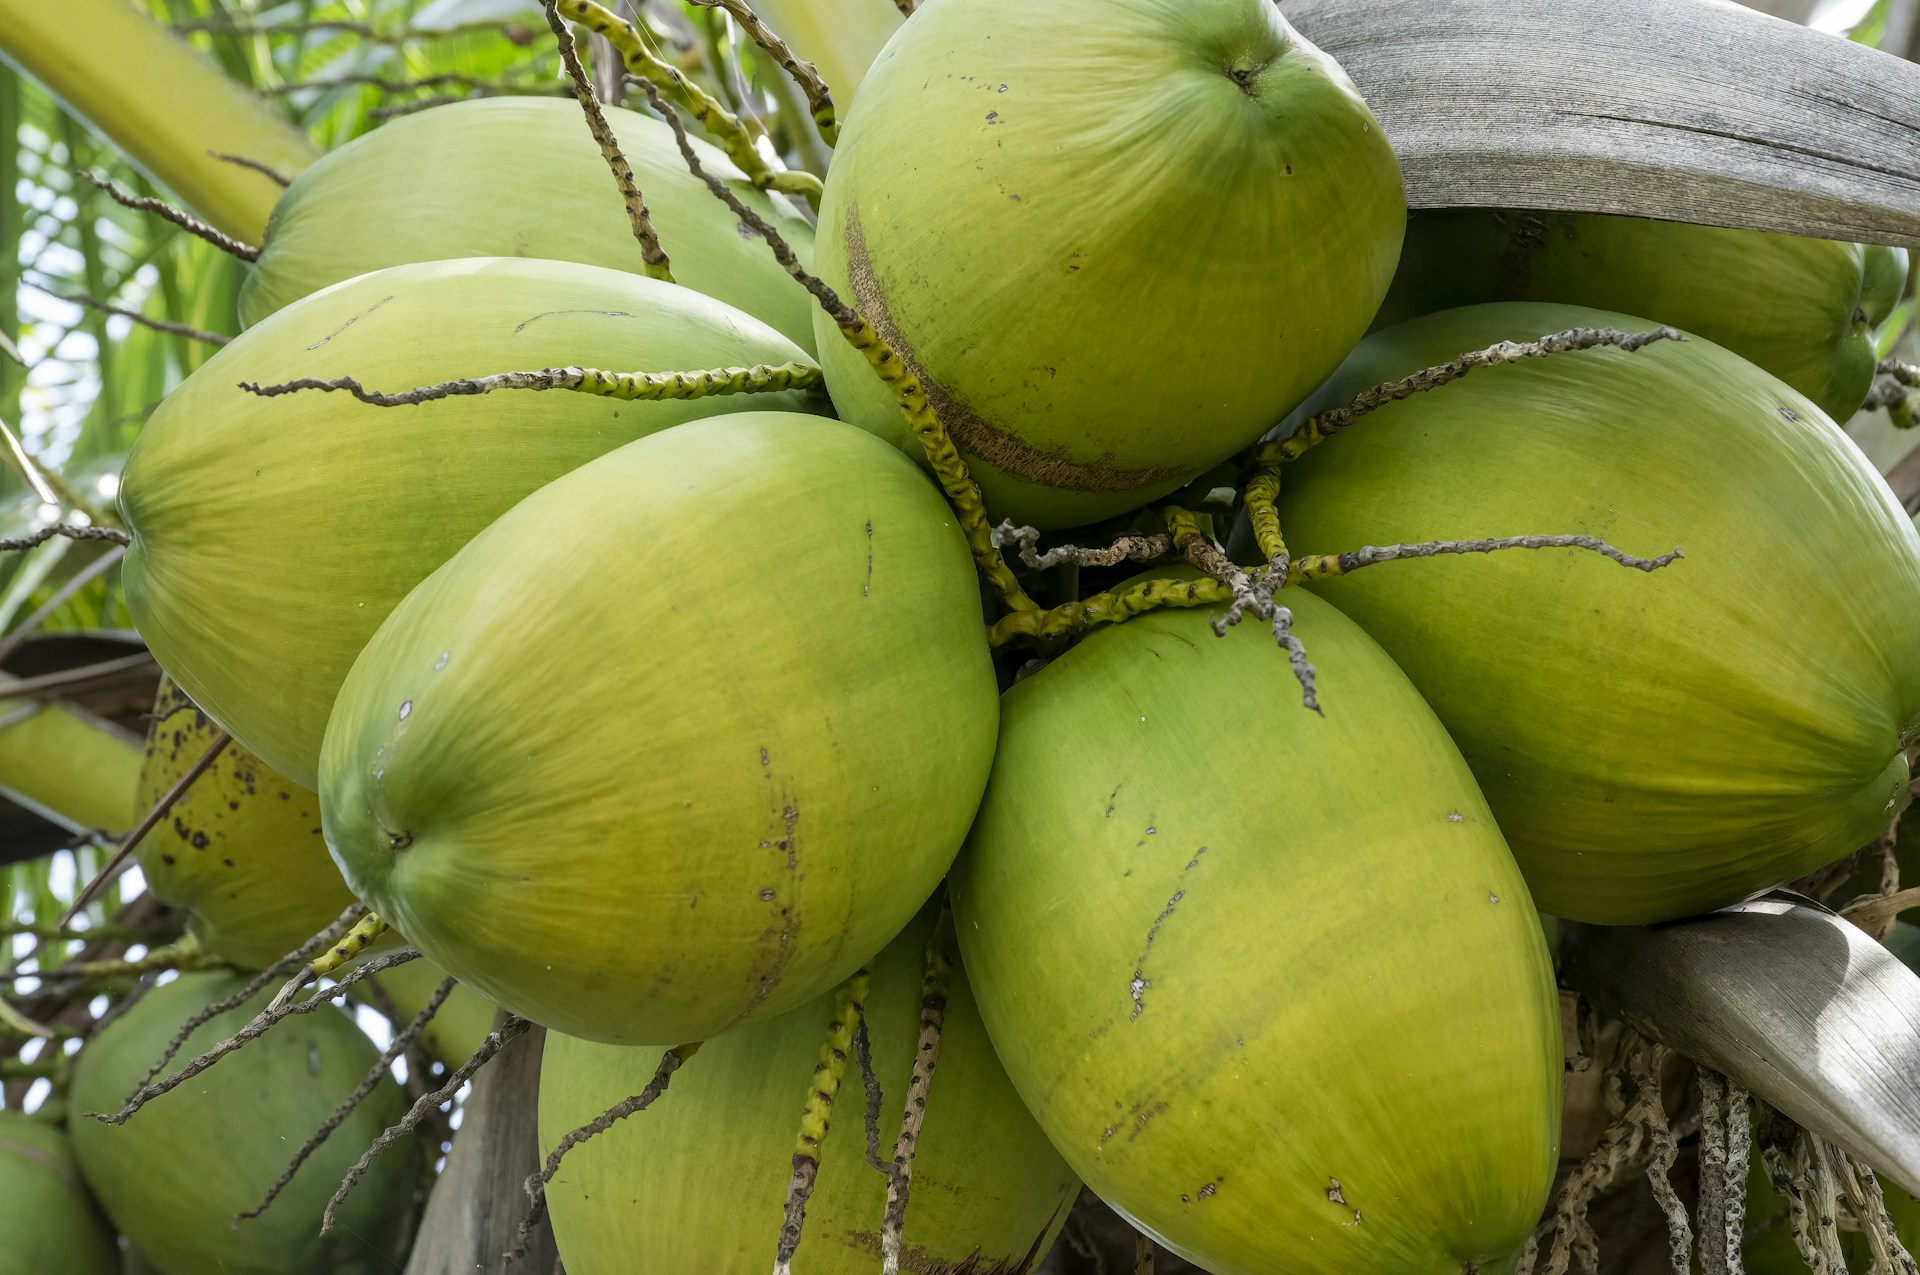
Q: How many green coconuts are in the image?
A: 11